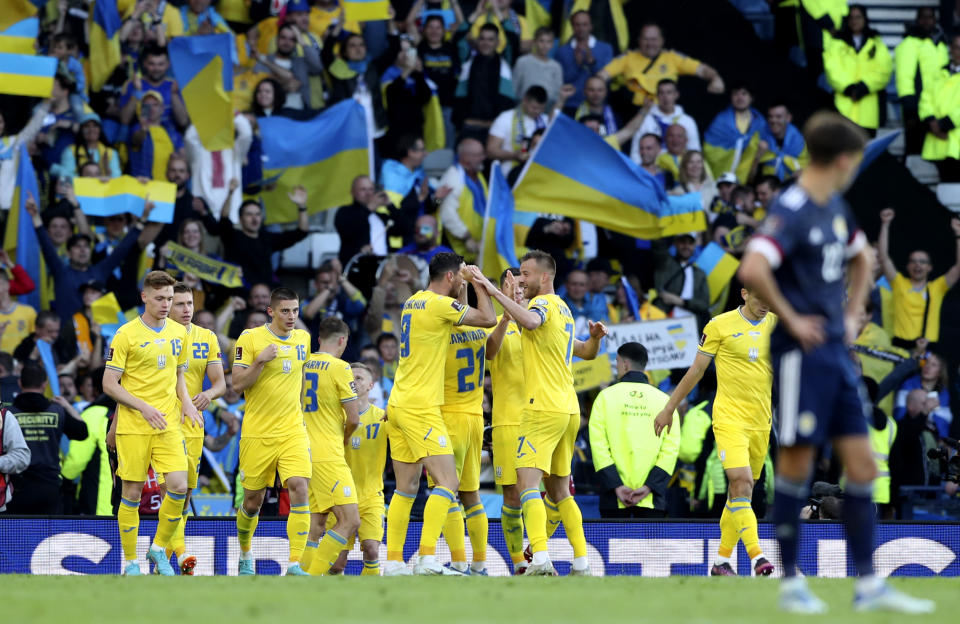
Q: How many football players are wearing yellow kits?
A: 10